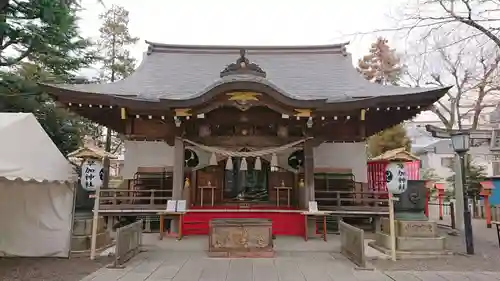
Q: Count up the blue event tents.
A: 0